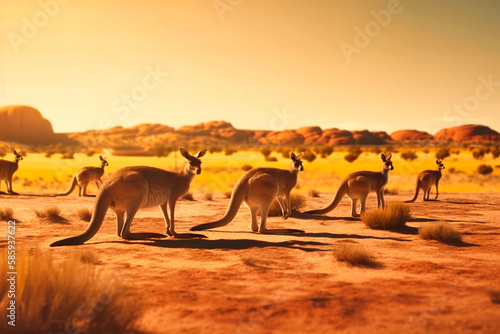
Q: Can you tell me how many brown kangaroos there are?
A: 6